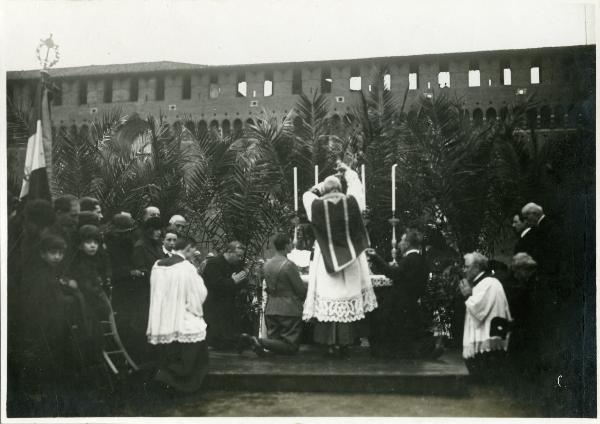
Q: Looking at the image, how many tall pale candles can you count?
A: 4